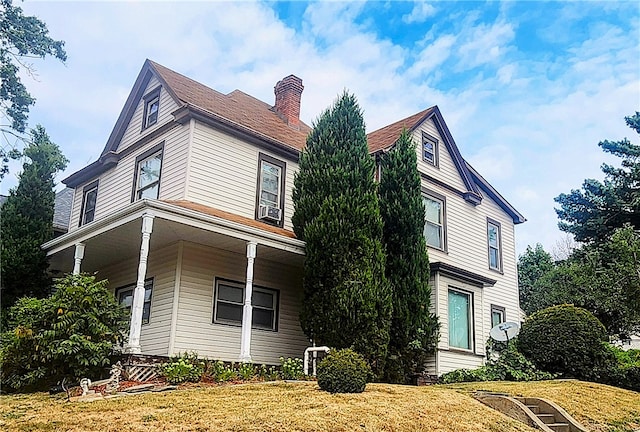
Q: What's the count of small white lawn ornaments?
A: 2